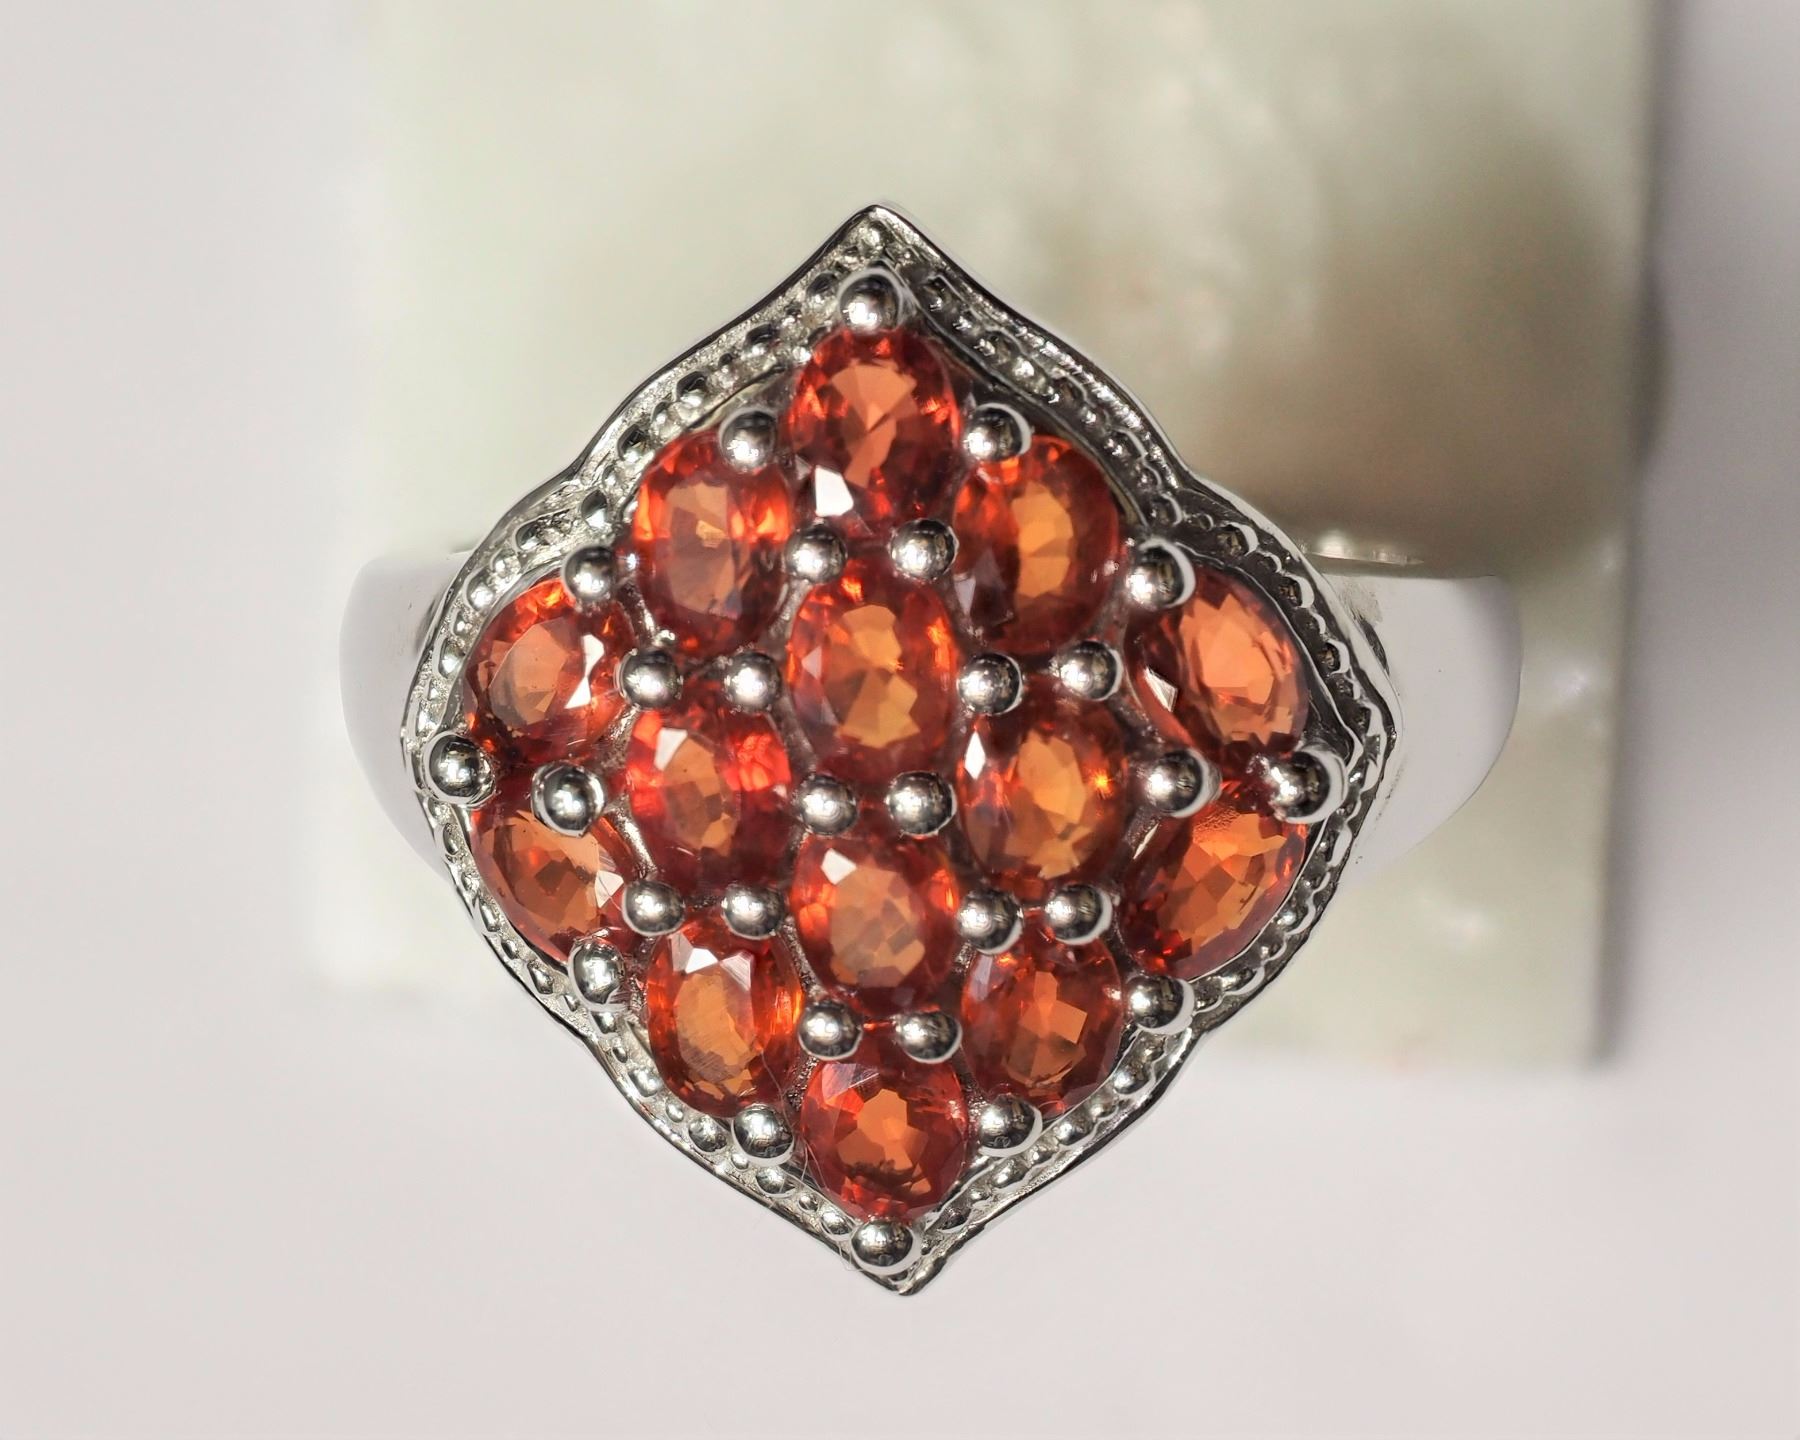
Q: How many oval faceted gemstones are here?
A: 14